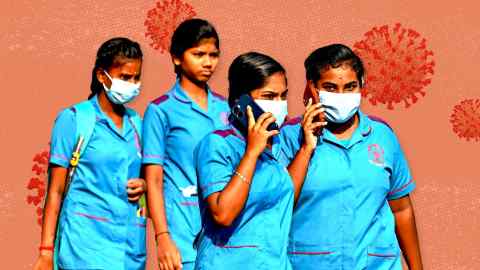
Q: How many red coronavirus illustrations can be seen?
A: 4